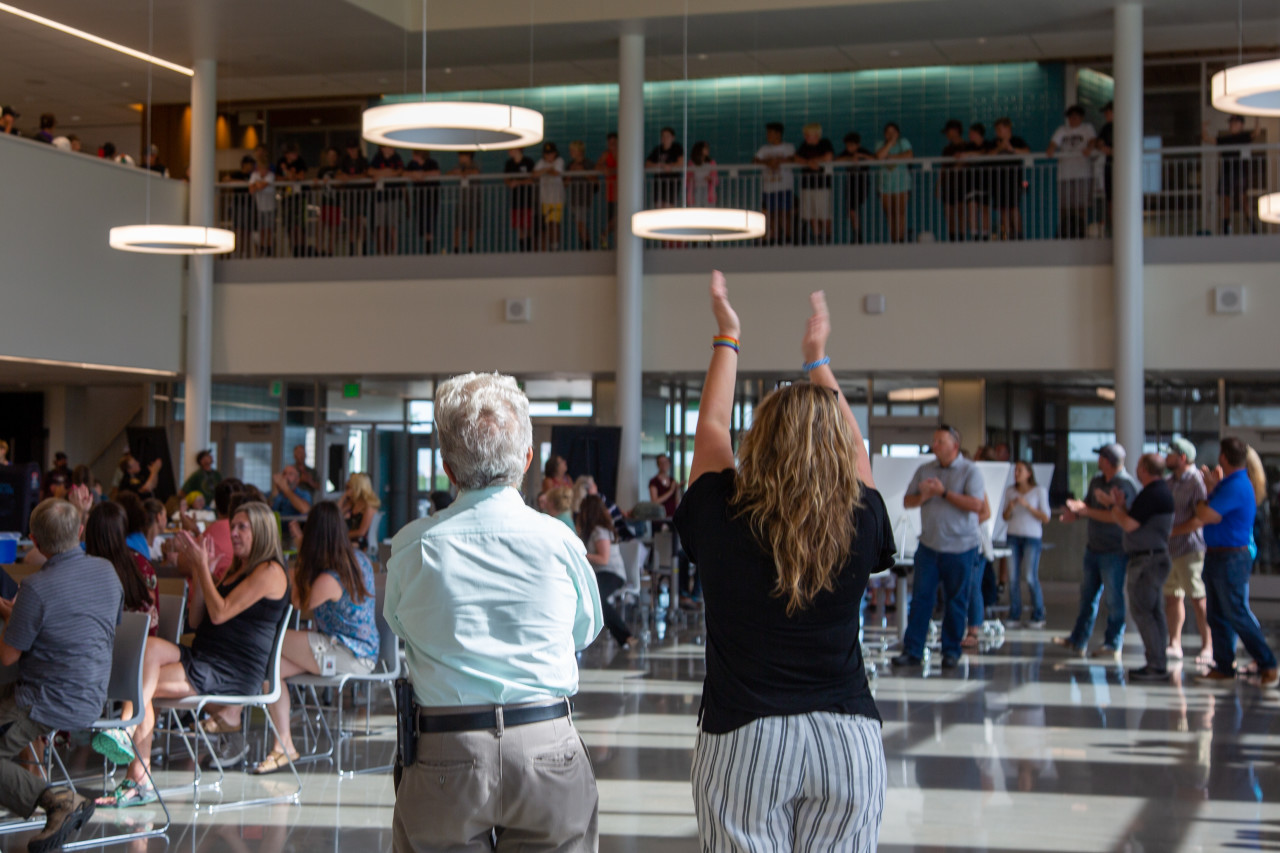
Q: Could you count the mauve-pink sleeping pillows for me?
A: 0